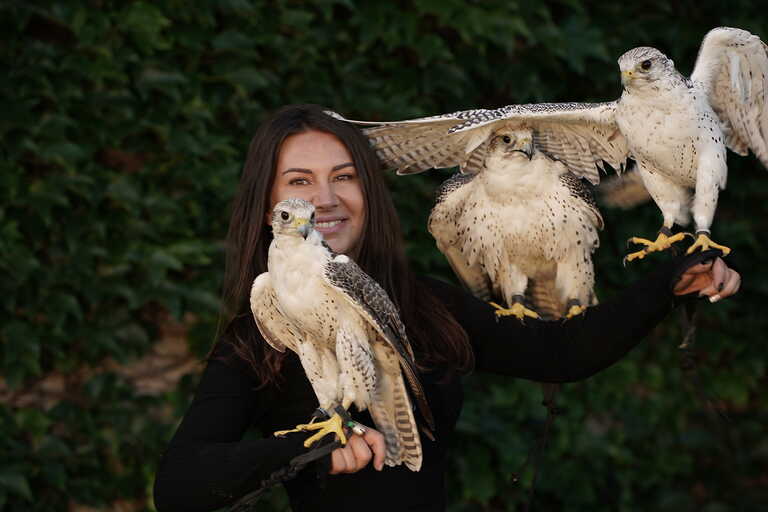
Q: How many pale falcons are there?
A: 3